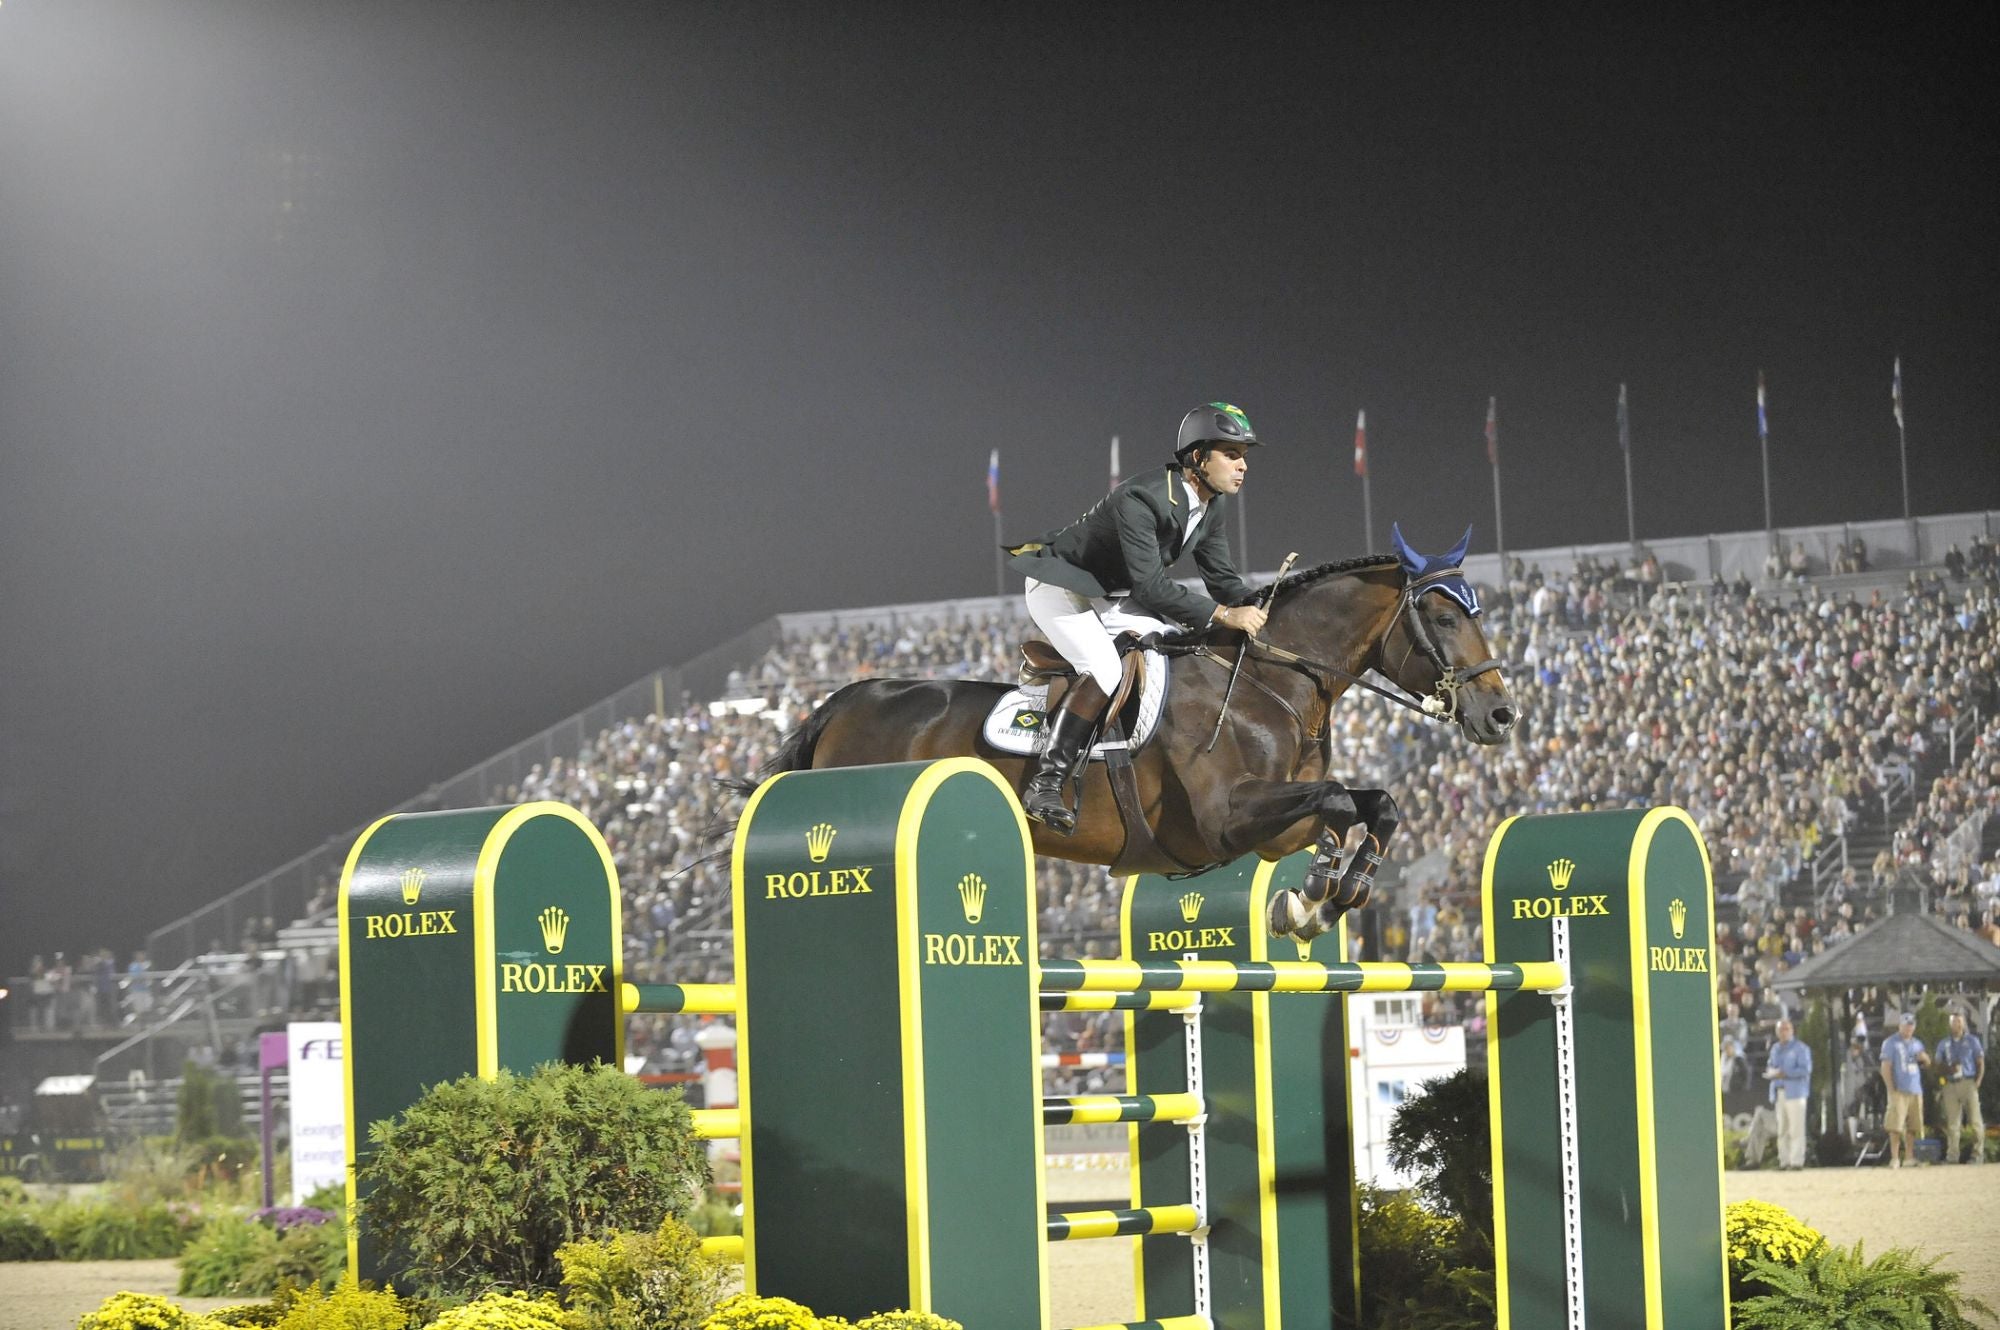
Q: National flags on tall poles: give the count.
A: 7